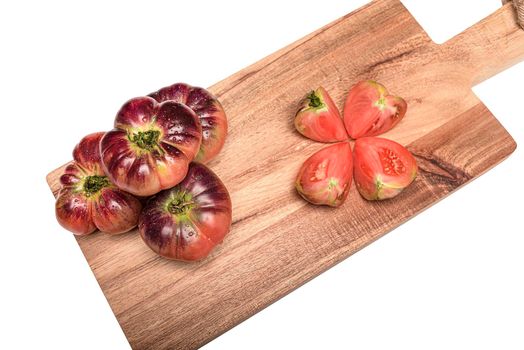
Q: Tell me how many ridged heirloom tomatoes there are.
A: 4